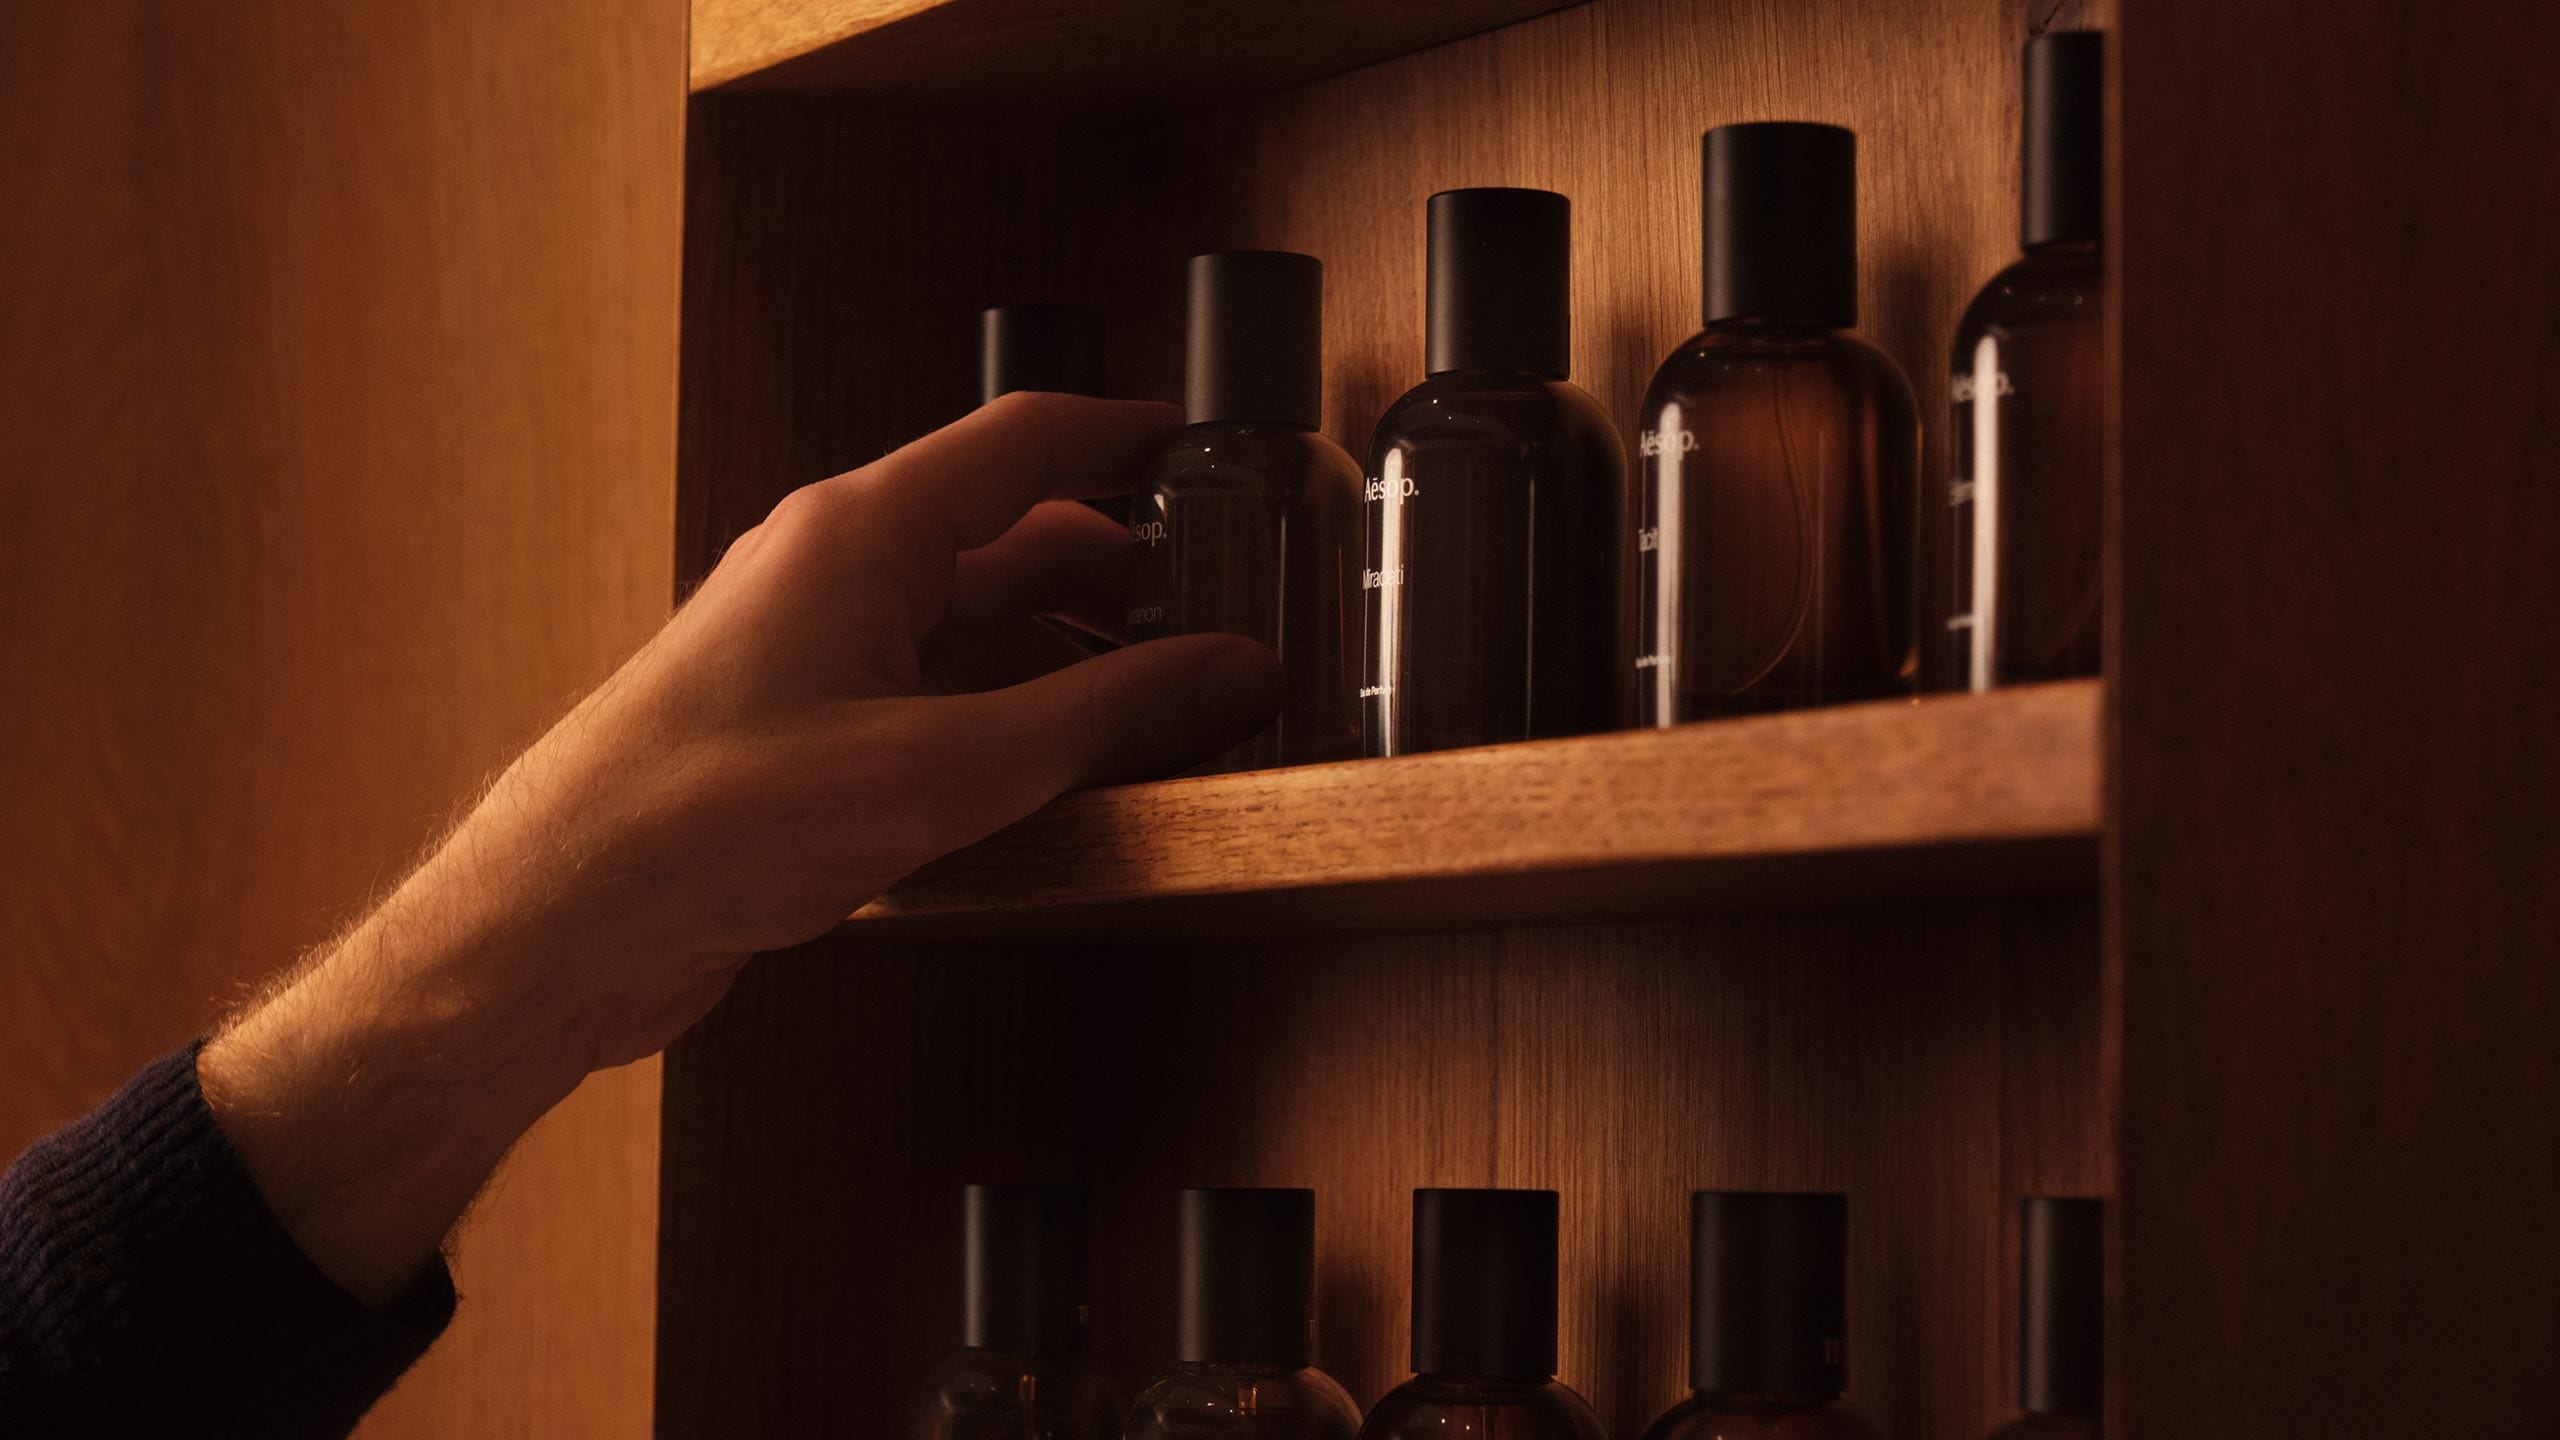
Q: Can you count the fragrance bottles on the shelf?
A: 10